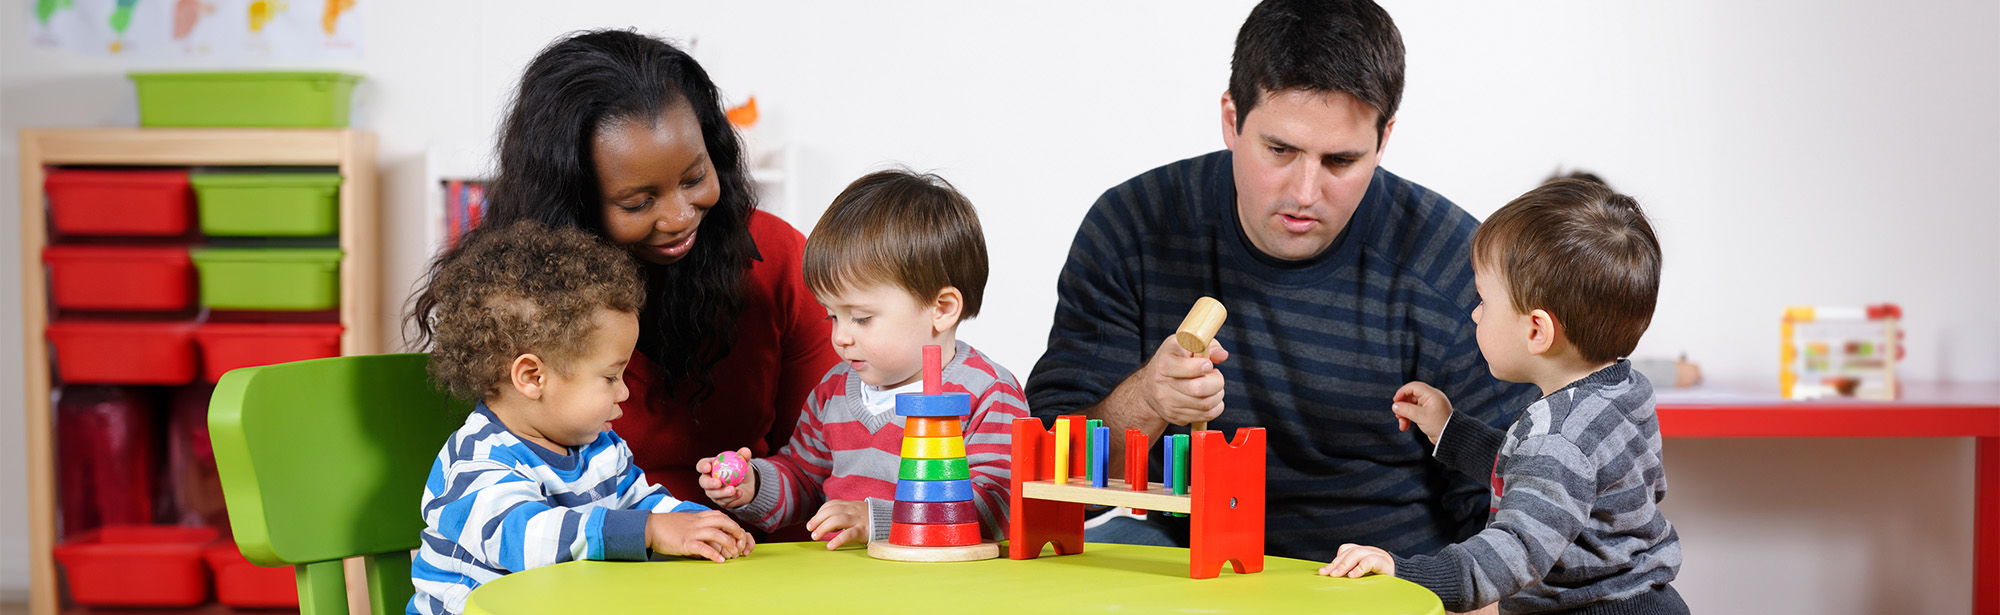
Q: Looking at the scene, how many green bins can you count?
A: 3